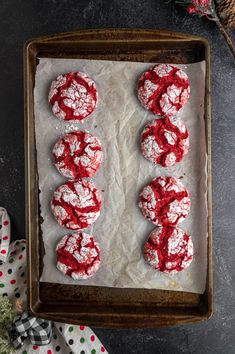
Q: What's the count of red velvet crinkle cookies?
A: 8